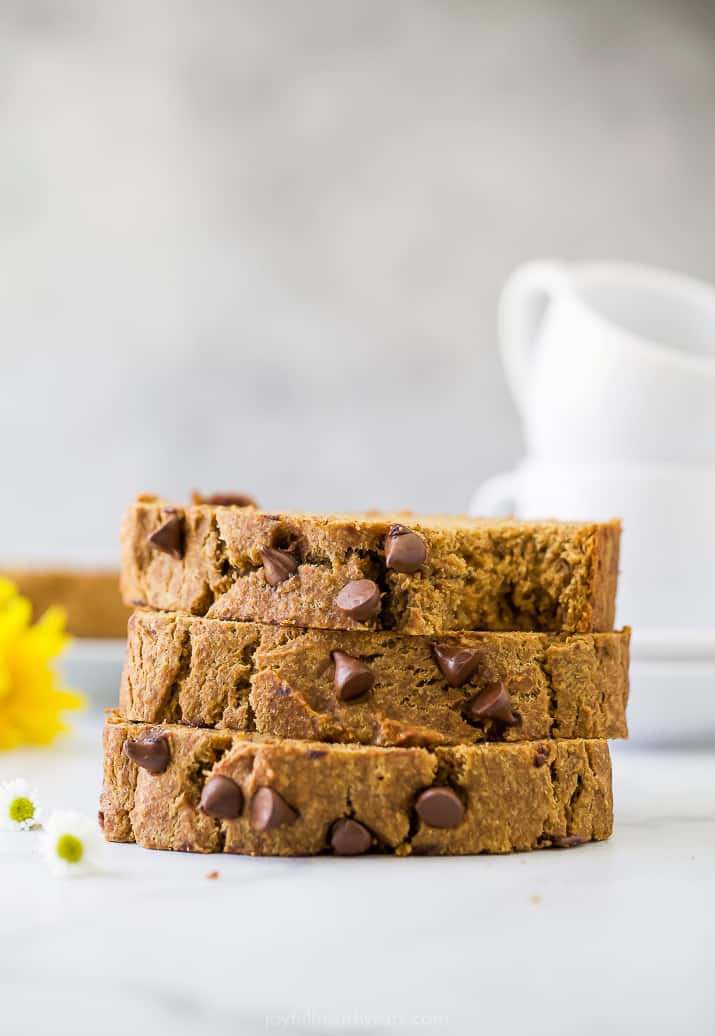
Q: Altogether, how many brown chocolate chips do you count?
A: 12